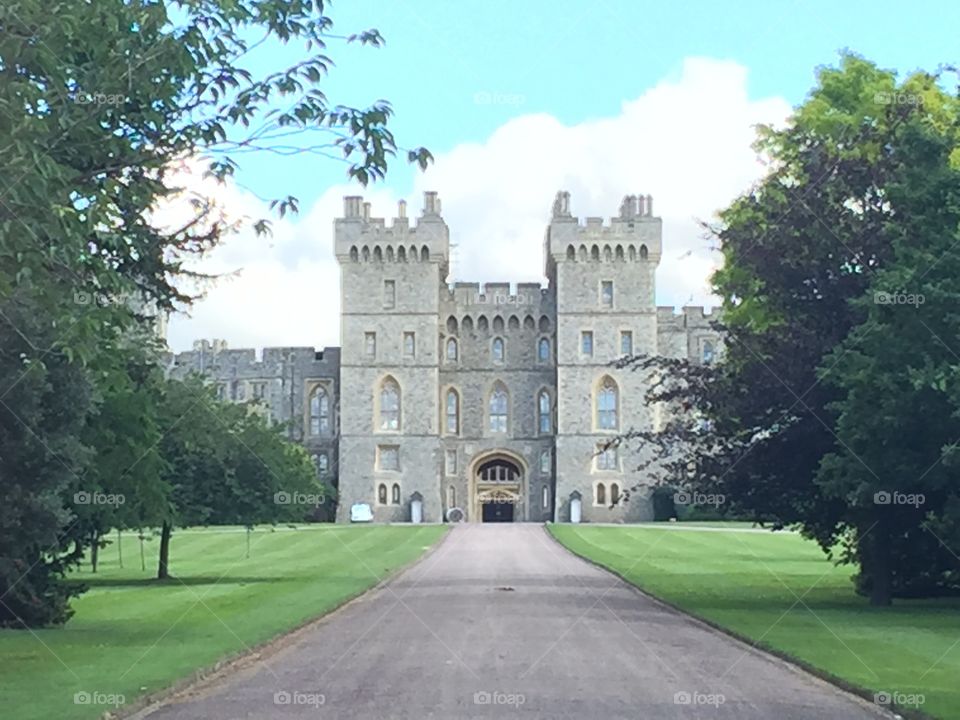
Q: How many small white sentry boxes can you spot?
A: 2